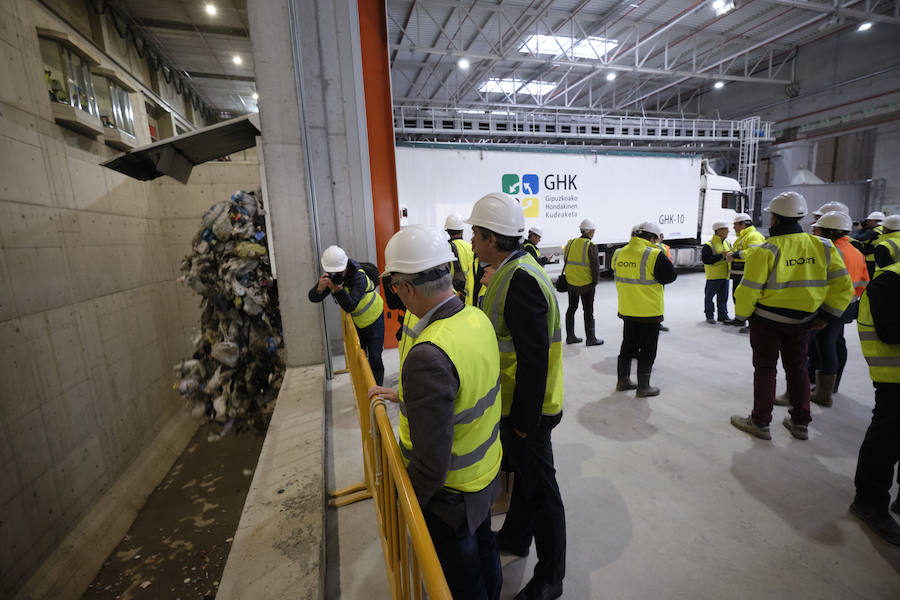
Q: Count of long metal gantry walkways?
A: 1